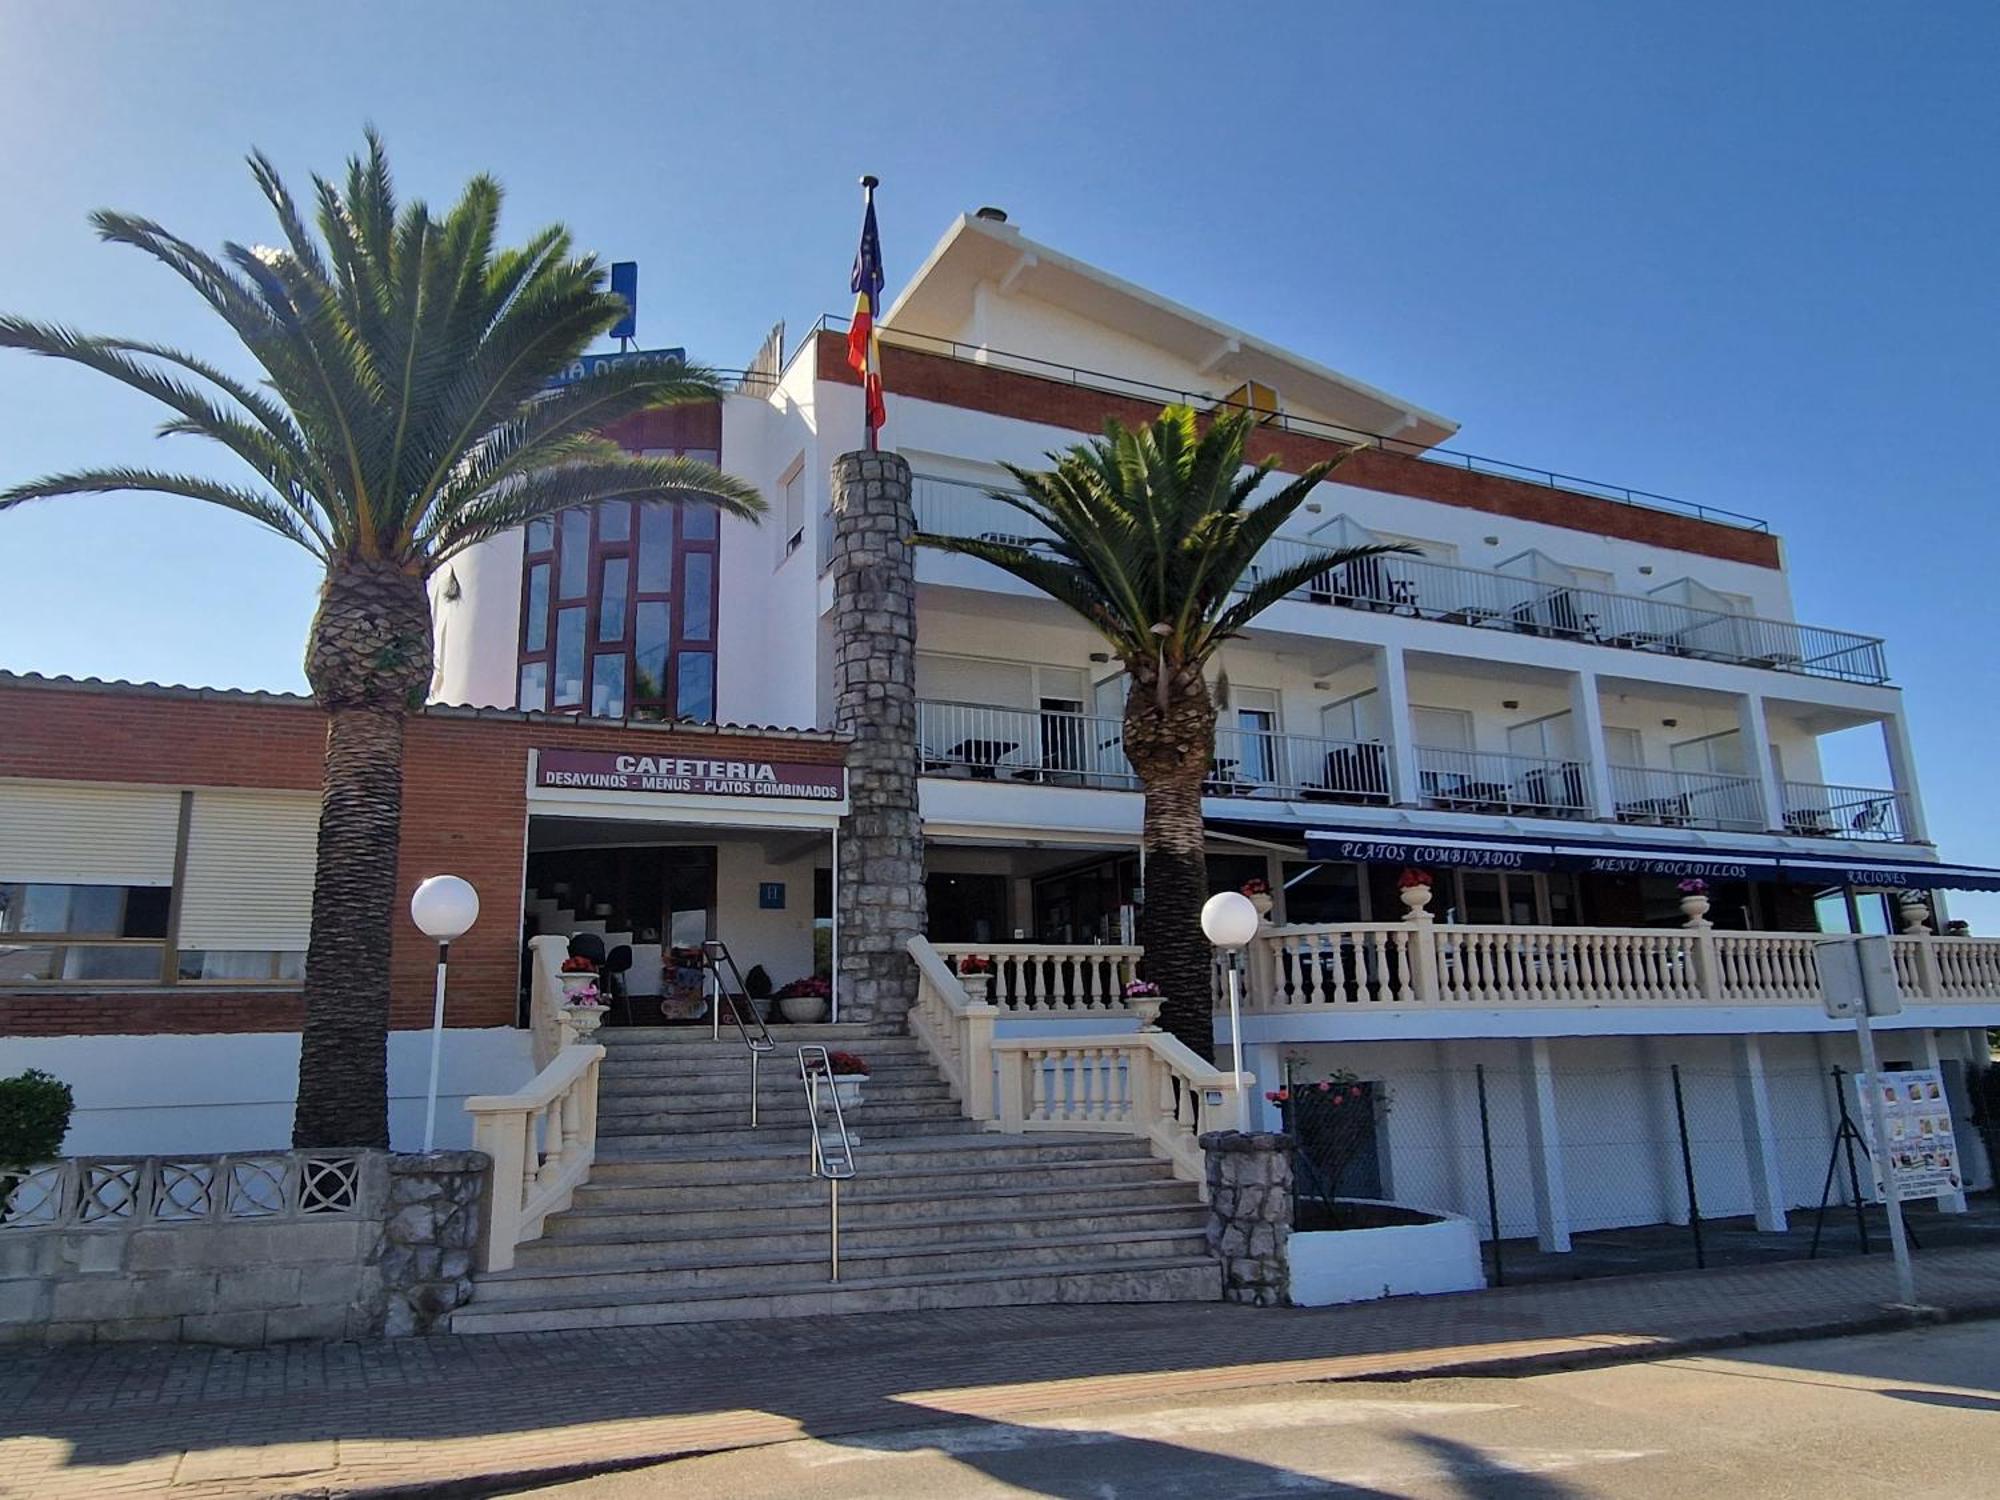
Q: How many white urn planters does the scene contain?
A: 9